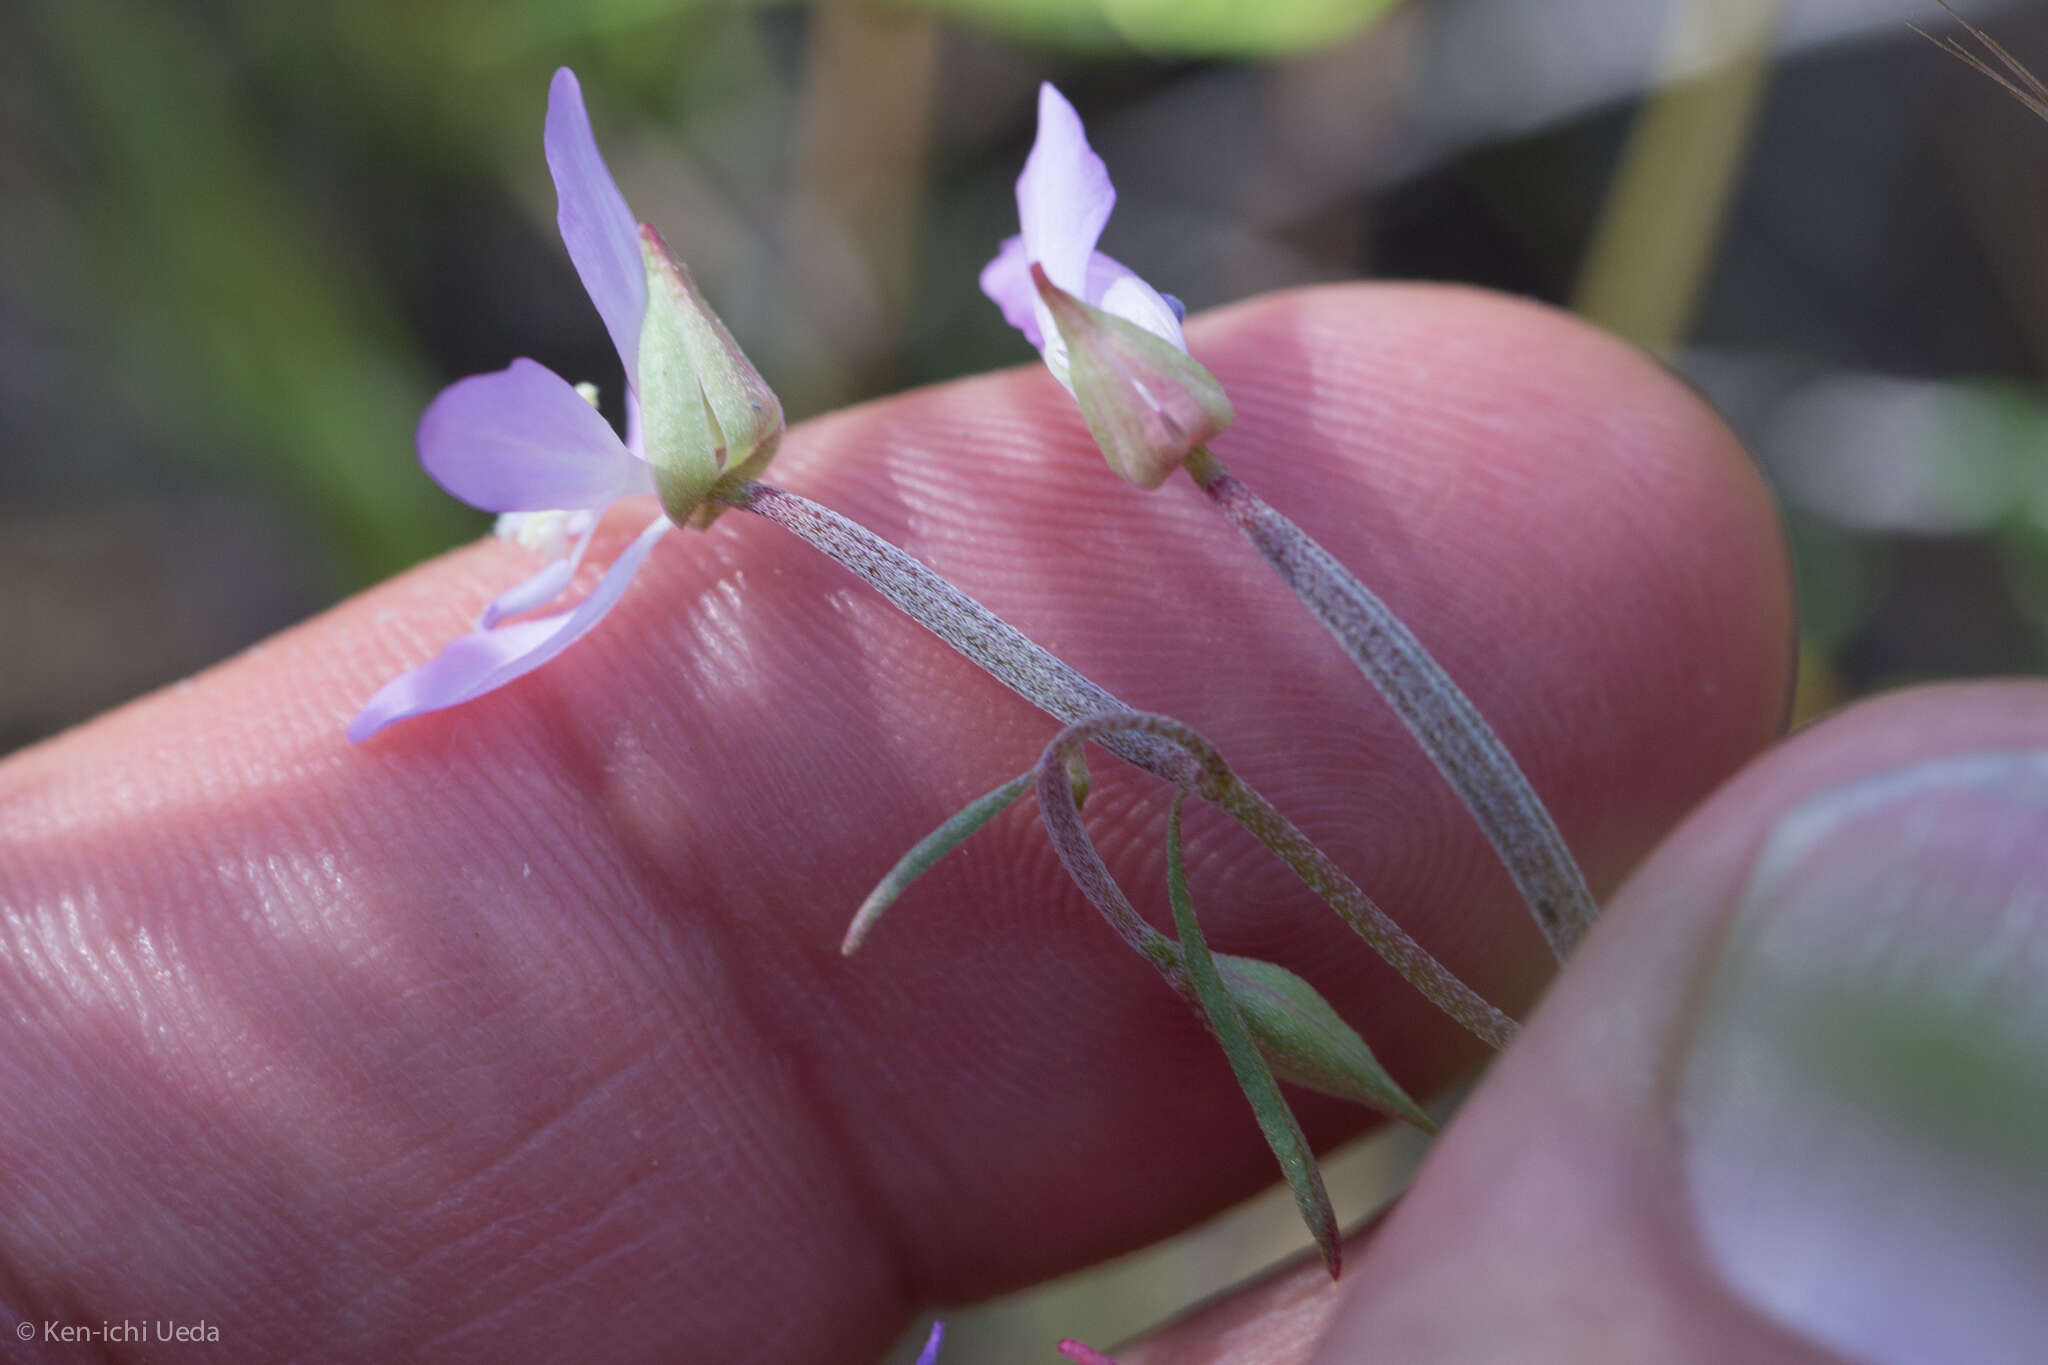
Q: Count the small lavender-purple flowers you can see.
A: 2